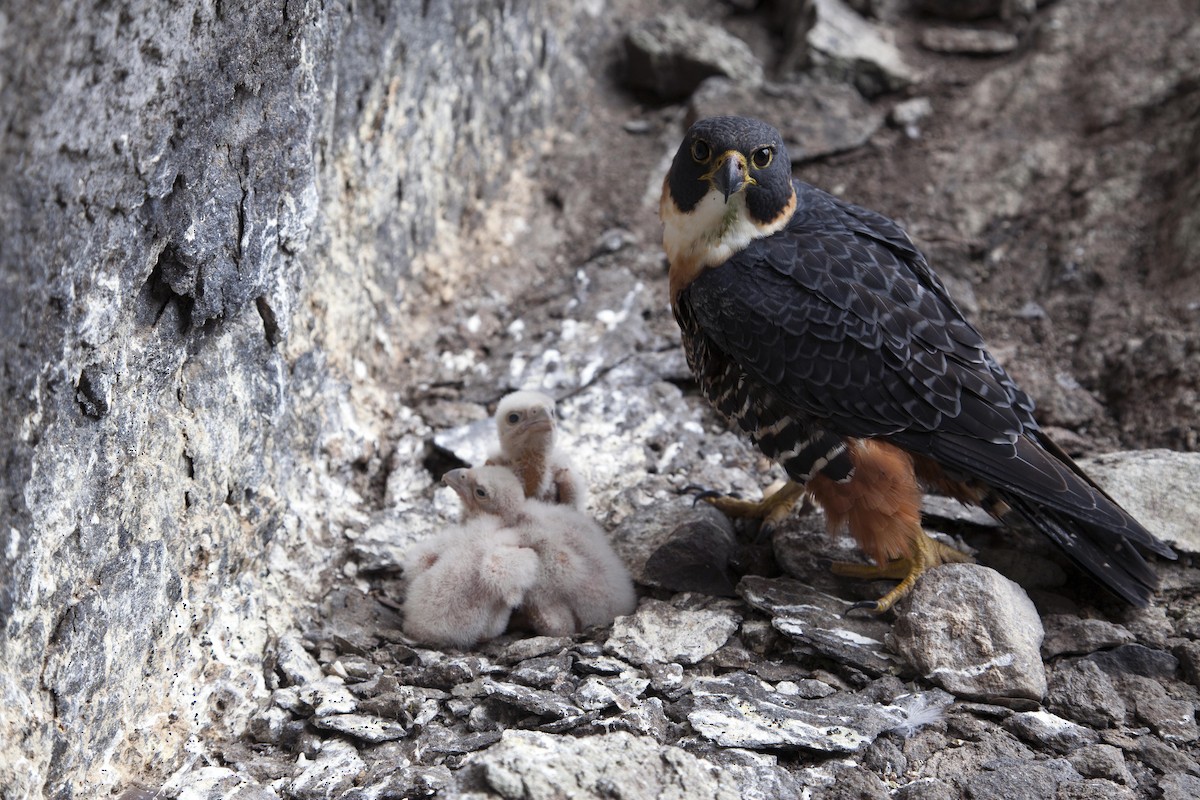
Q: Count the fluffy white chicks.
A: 3